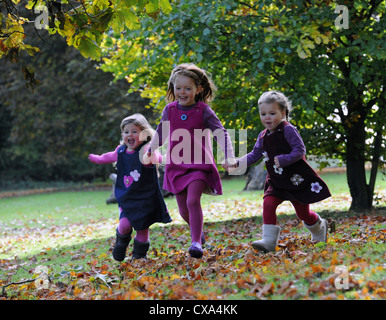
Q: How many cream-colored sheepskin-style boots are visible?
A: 2